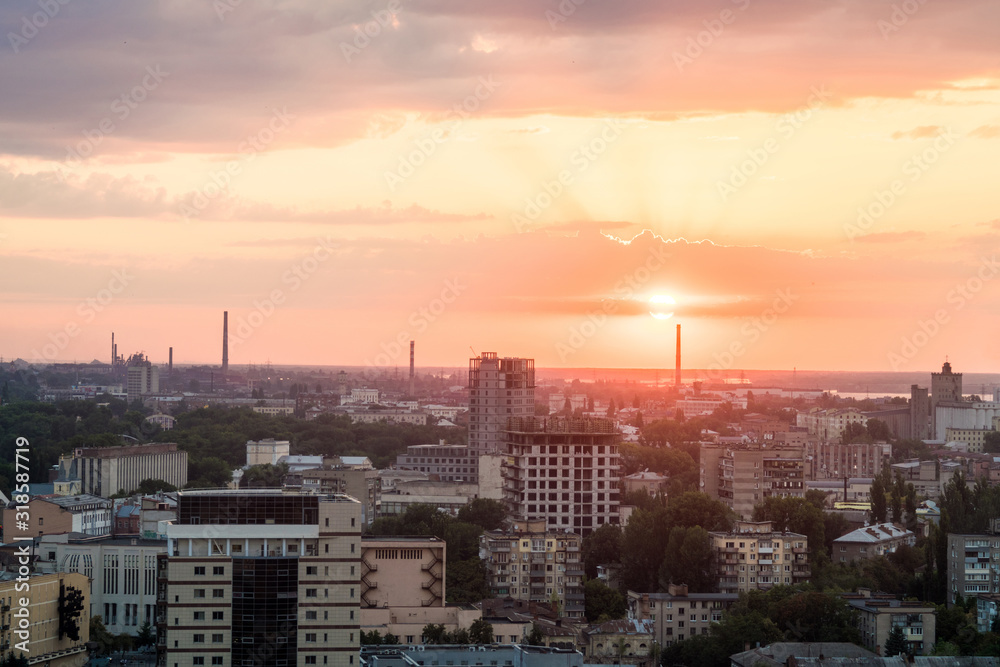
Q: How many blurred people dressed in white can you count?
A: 0